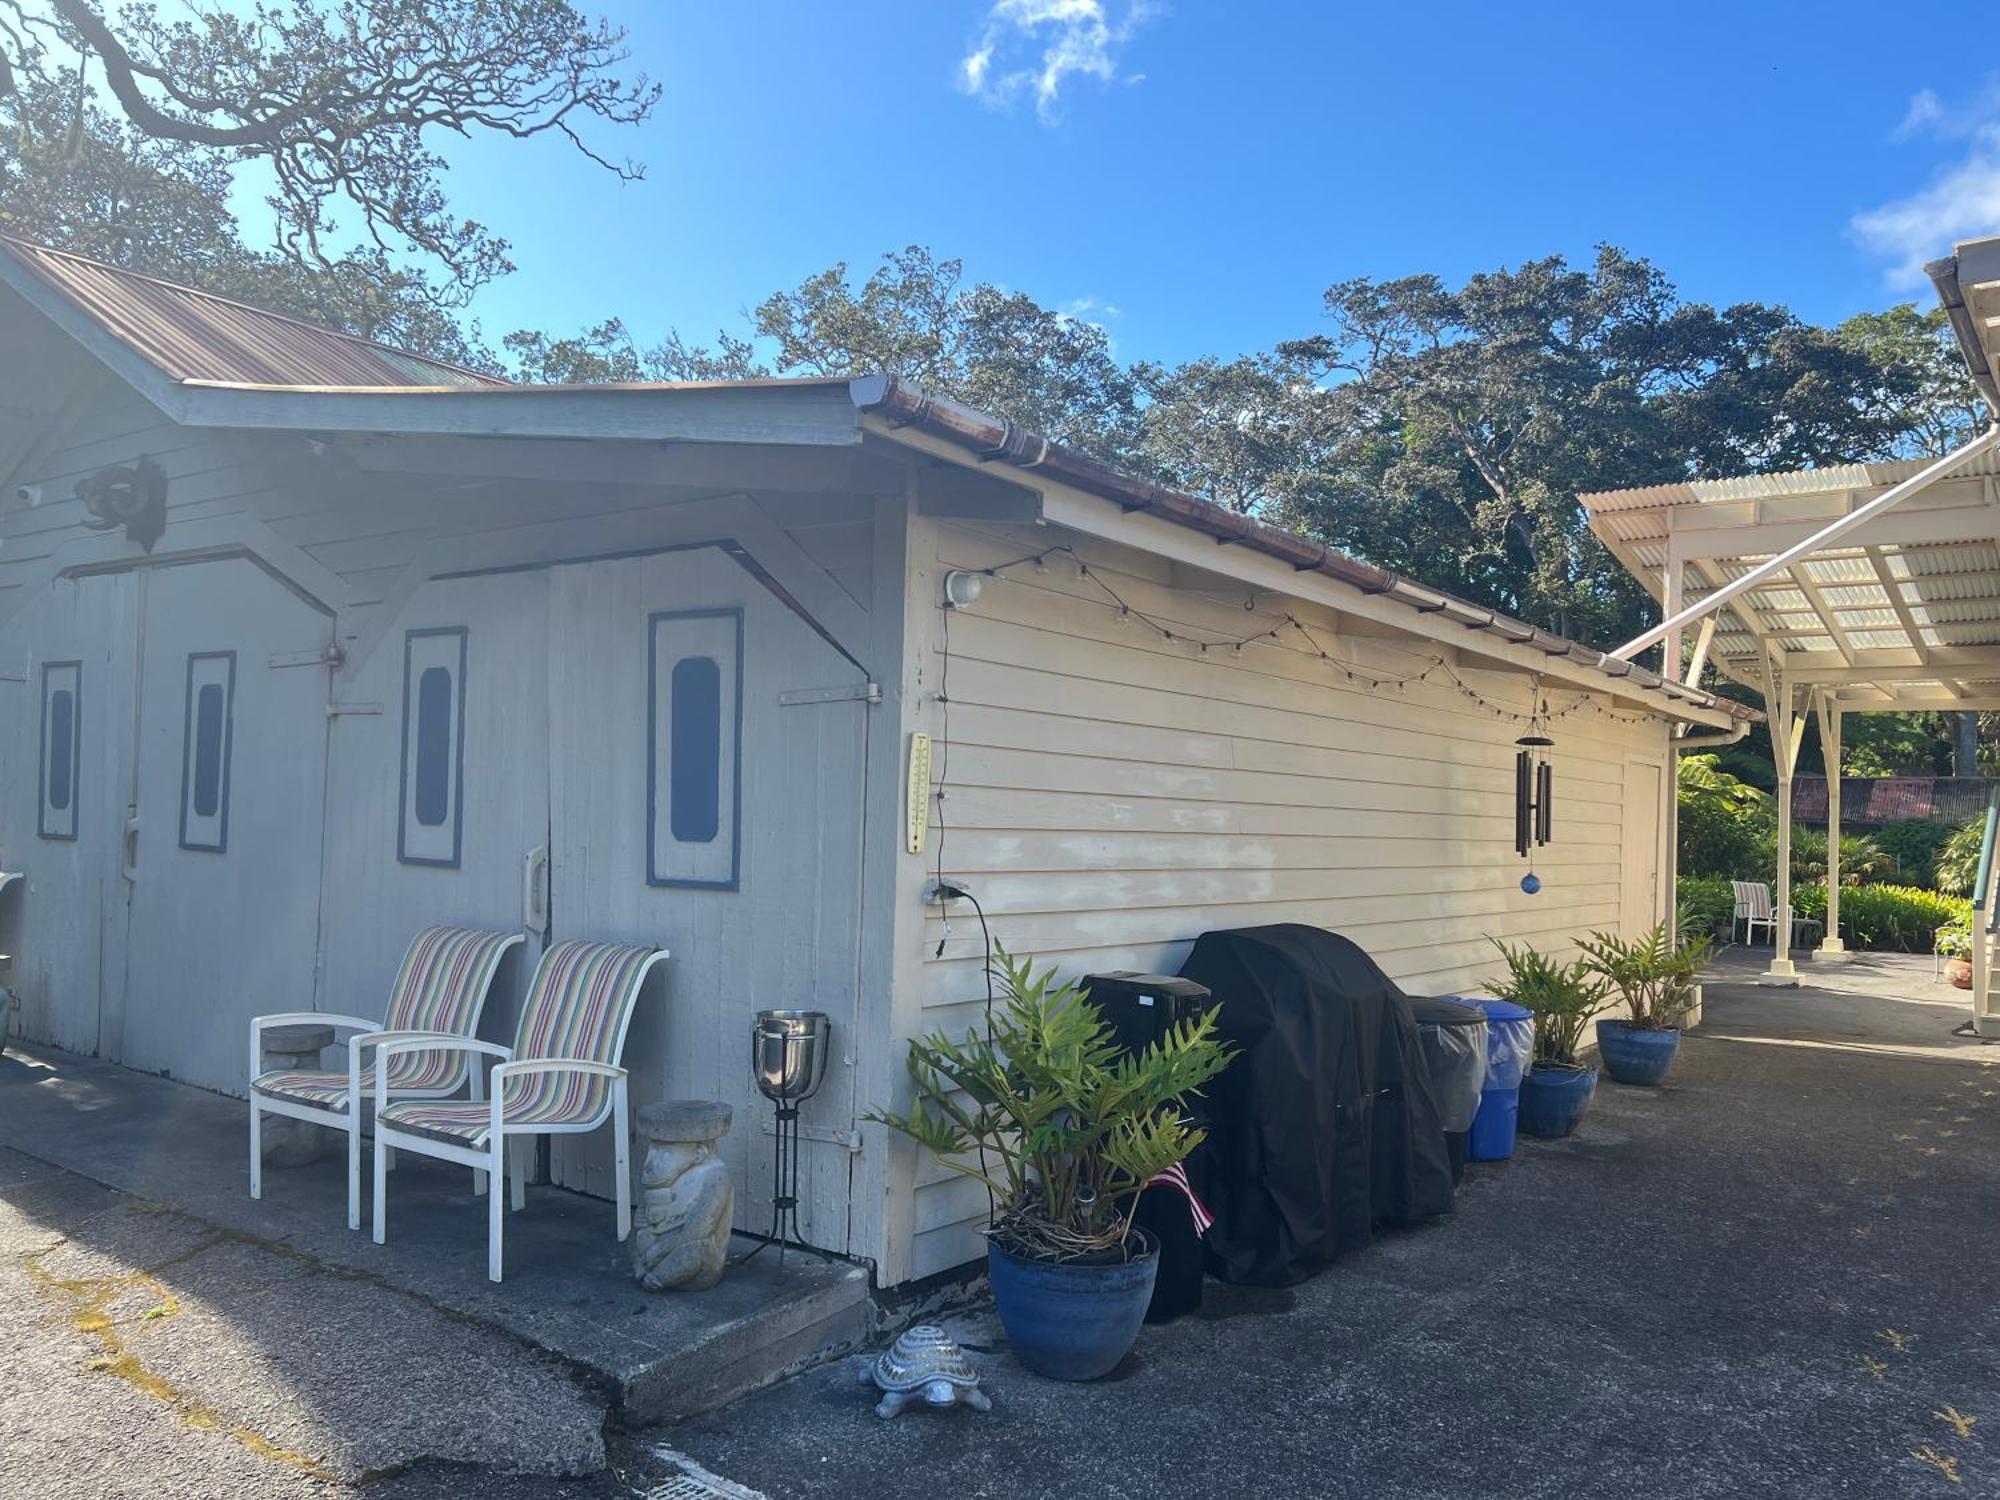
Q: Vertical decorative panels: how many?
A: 4